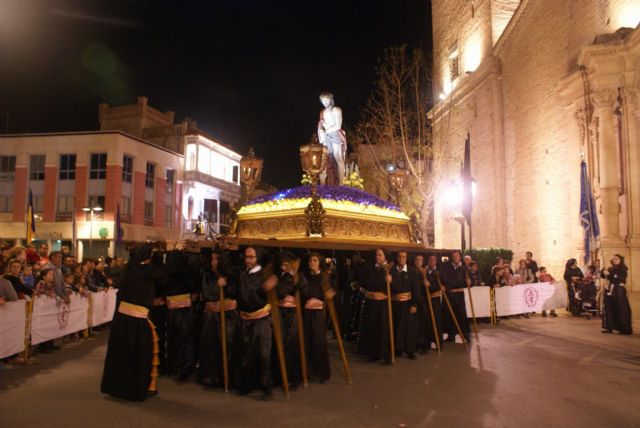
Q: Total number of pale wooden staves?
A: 8